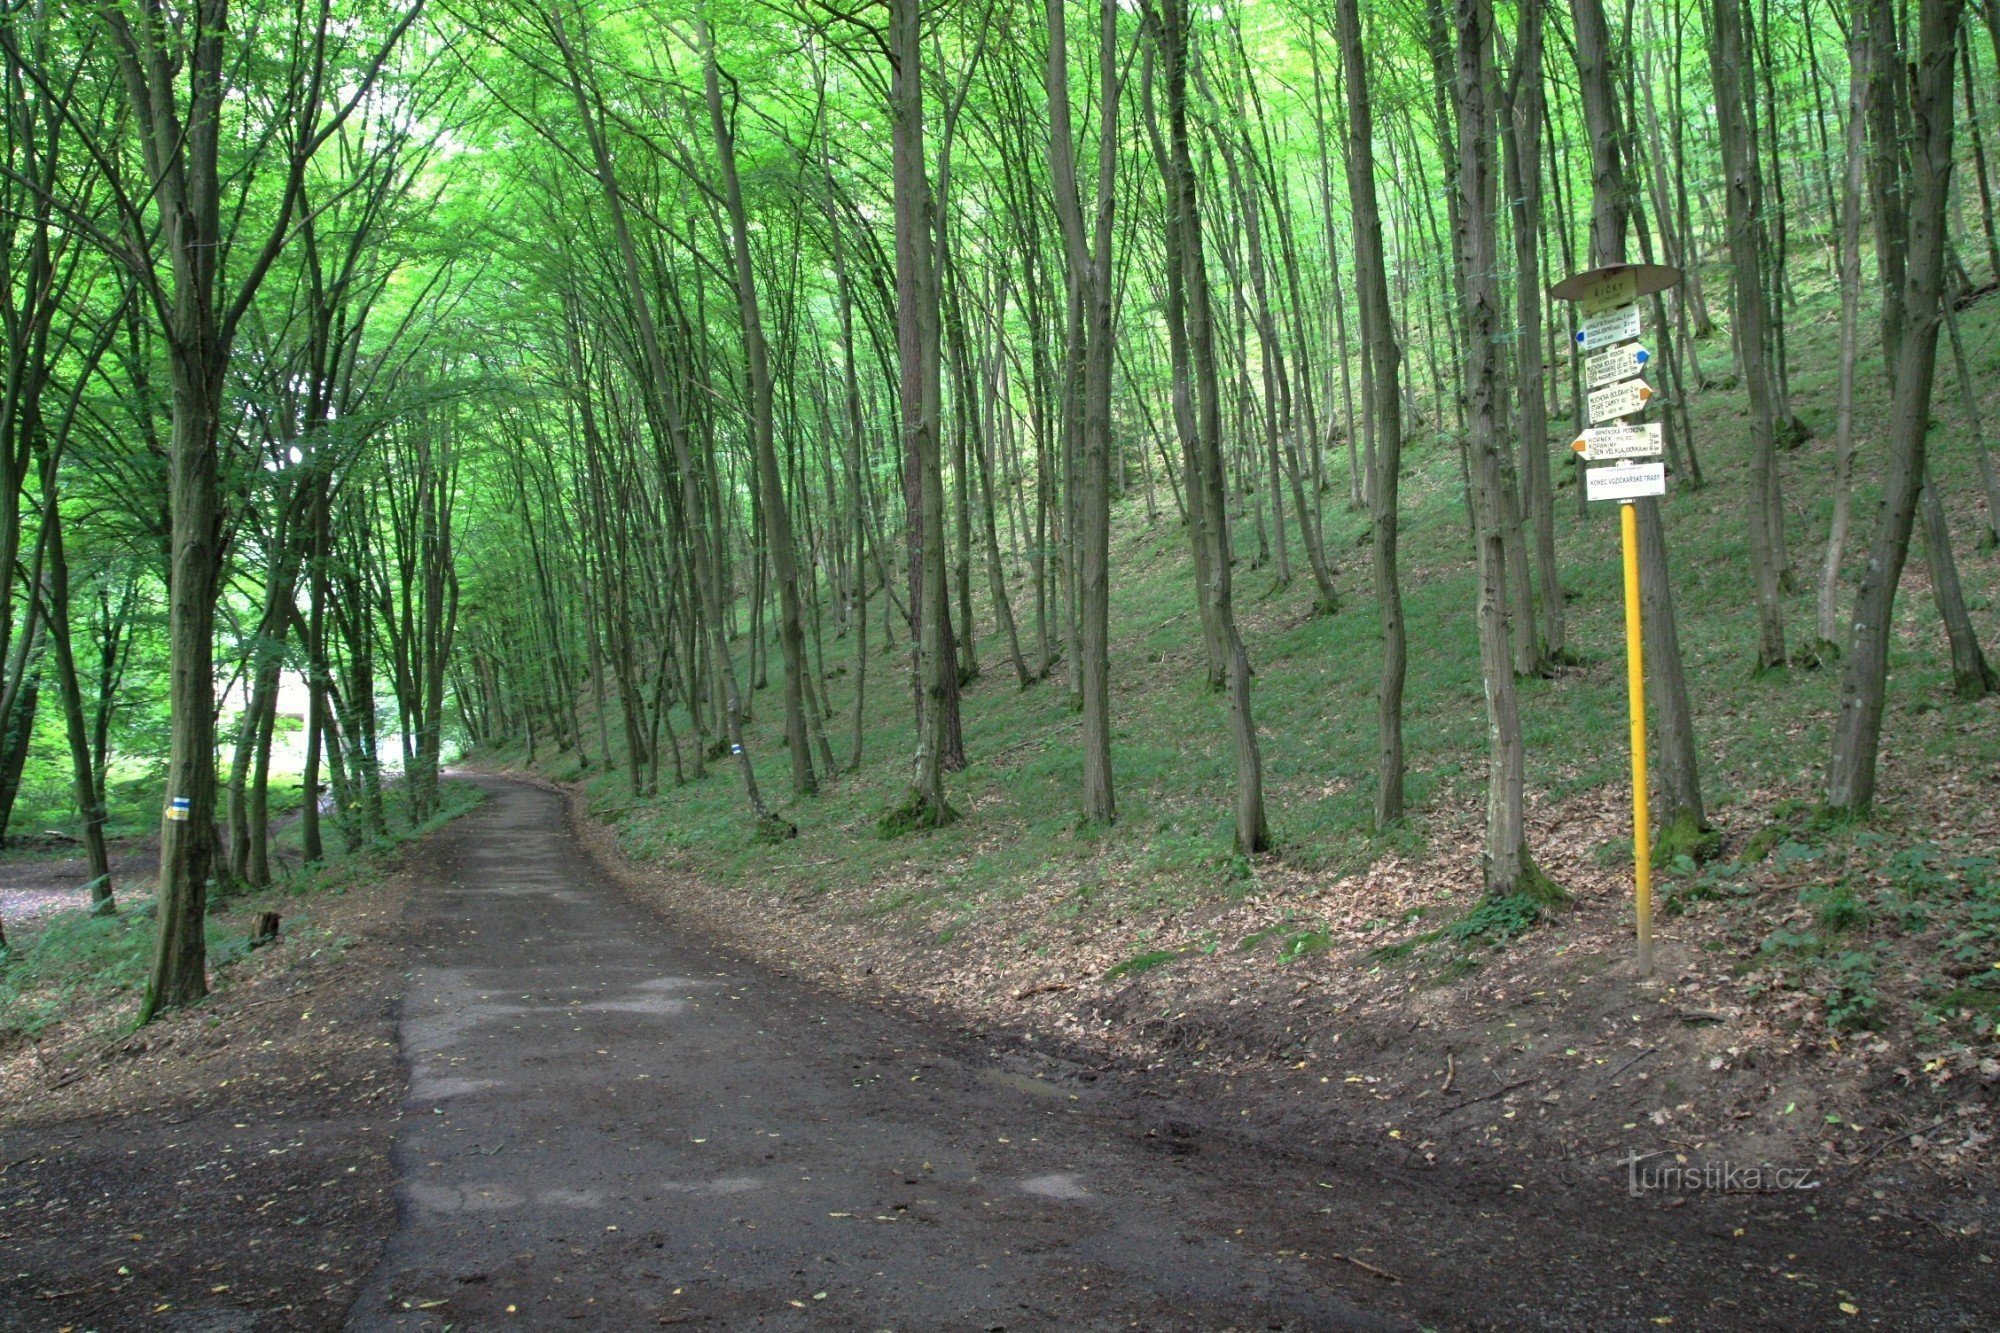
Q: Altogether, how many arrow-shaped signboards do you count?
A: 4